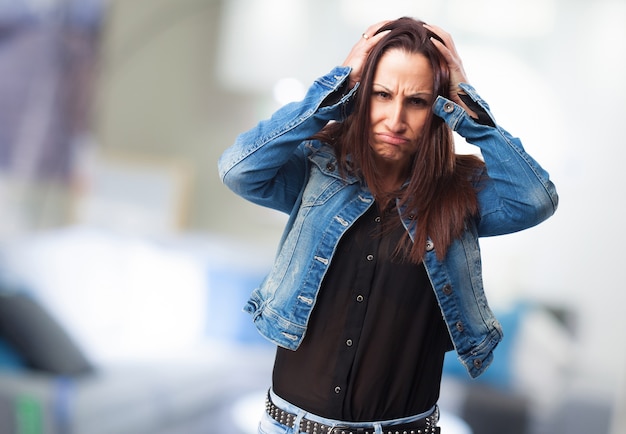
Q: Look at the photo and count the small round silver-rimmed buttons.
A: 5